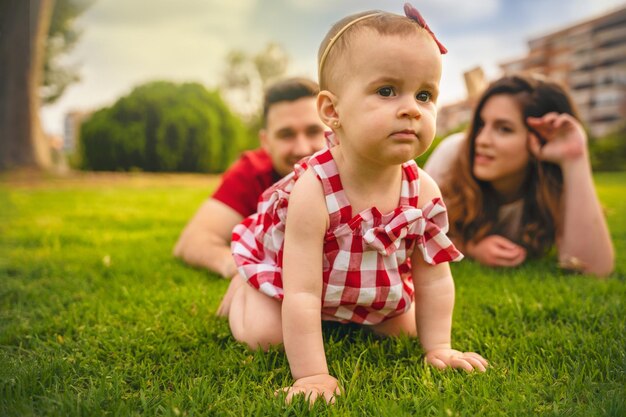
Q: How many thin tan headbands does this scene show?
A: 1